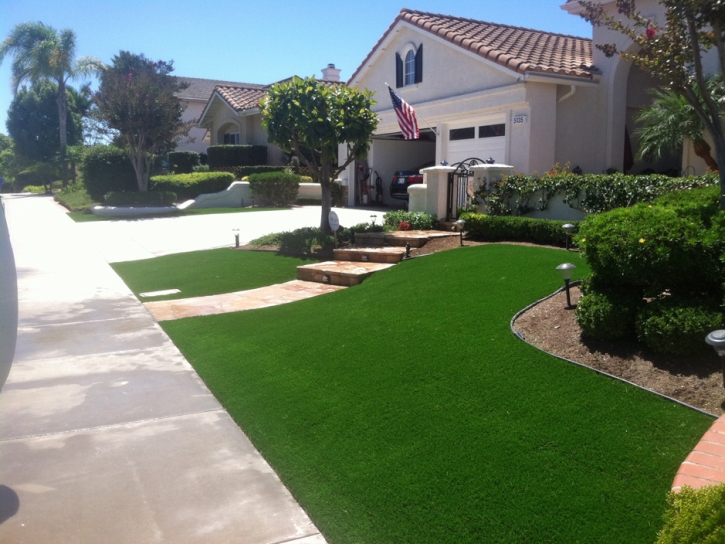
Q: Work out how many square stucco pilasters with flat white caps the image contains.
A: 2